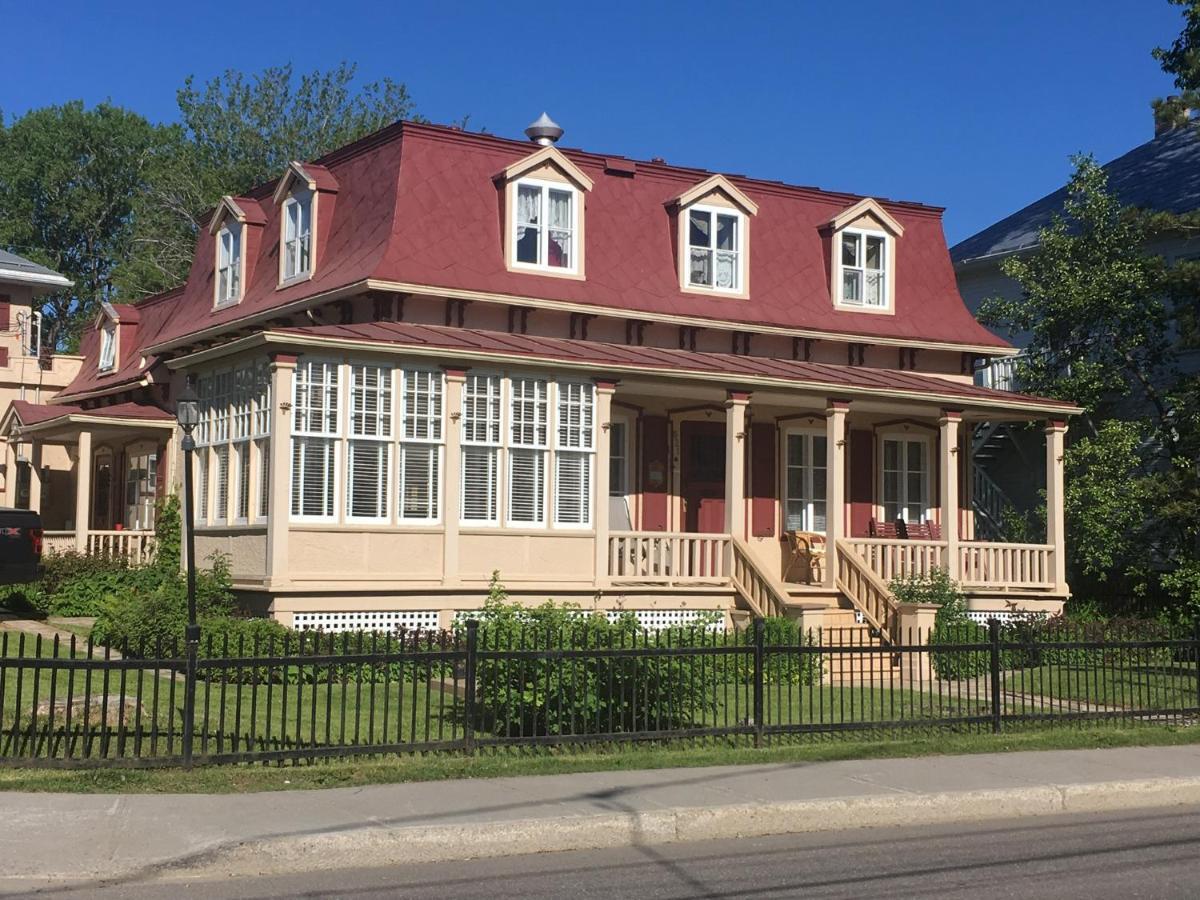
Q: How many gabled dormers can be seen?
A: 6